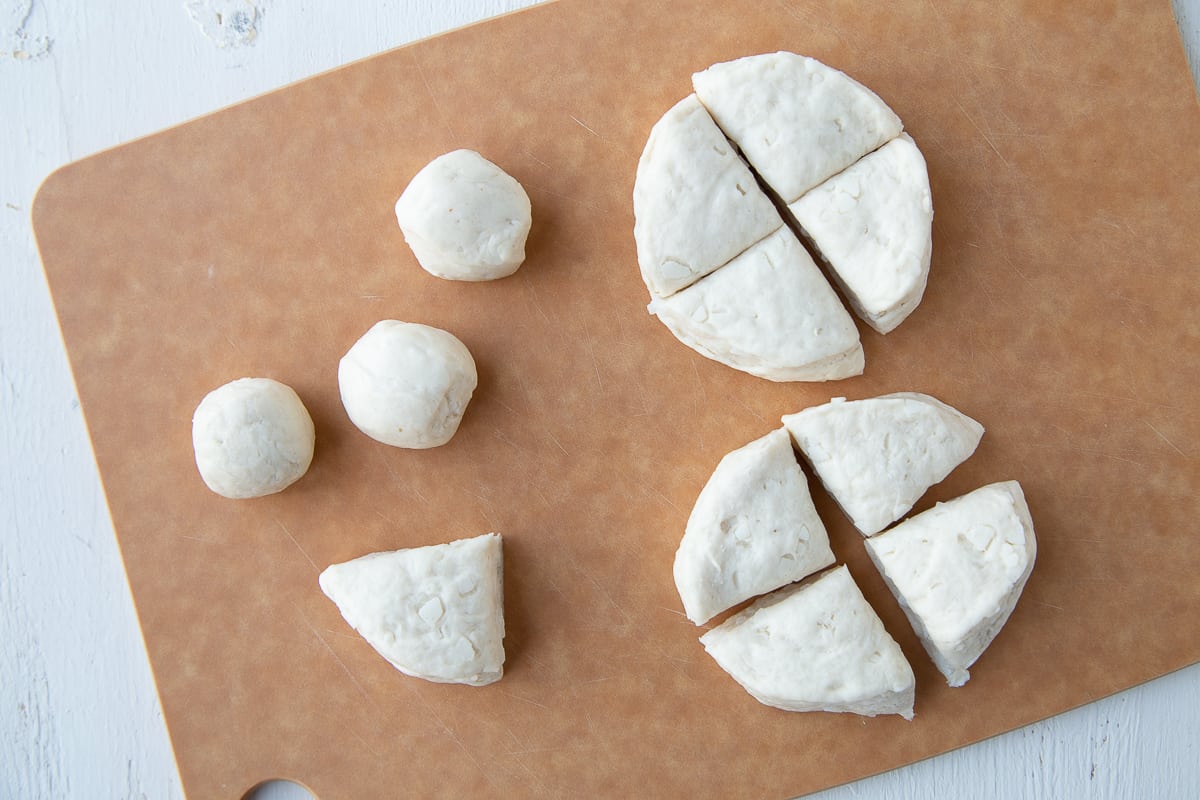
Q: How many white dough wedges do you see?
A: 9